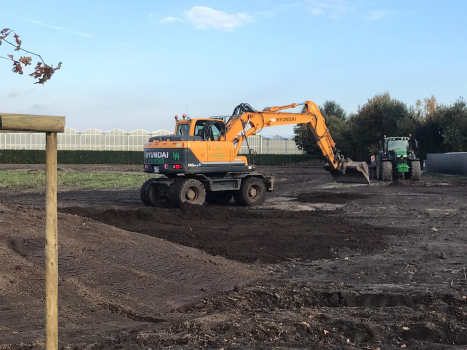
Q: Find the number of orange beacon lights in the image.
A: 4